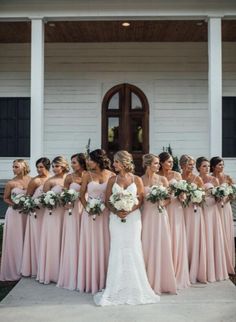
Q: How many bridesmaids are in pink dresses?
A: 10